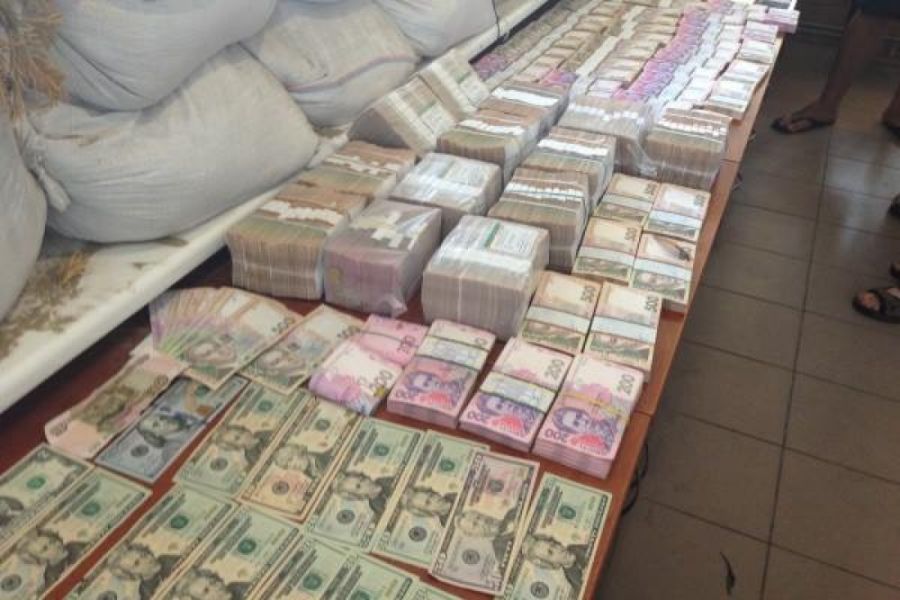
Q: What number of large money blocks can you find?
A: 13